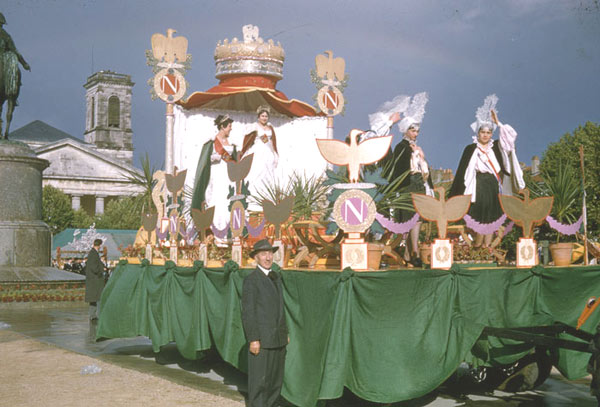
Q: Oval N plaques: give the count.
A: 5